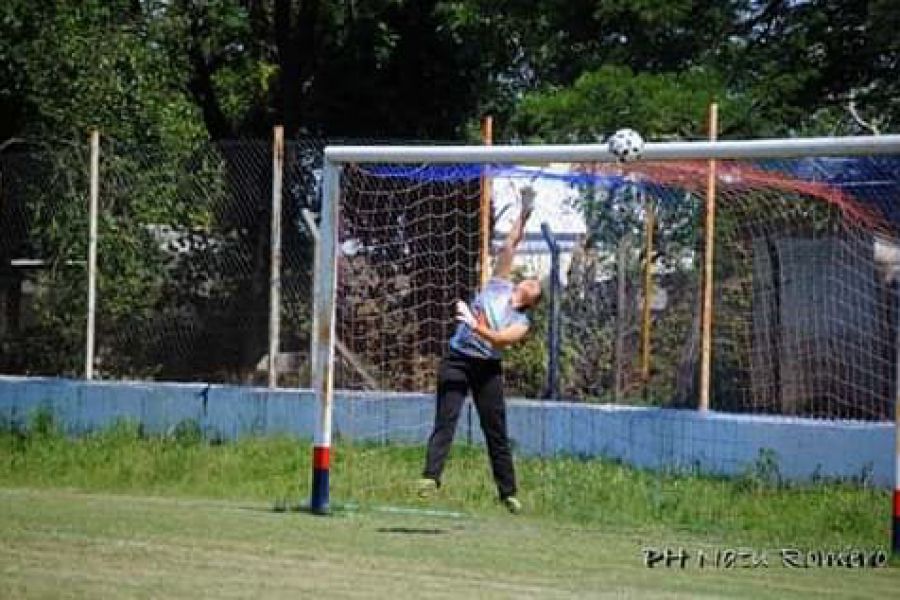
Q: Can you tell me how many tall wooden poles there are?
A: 4